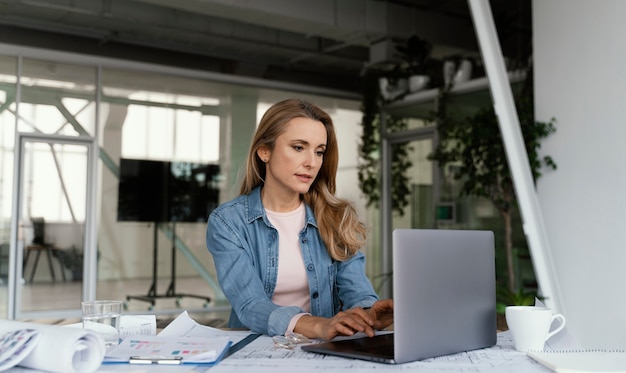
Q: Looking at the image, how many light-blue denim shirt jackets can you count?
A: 1